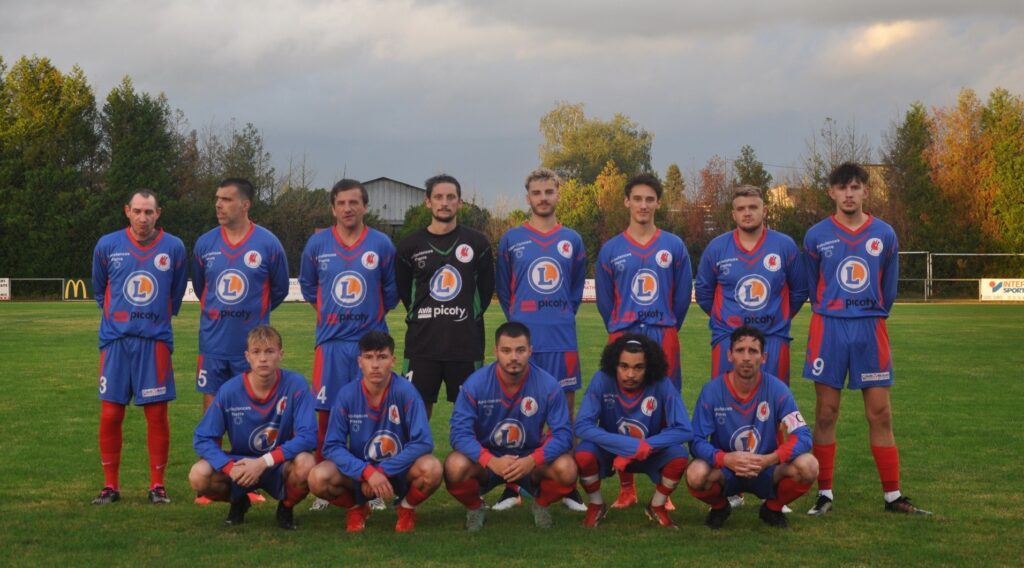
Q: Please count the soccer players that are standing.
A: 8